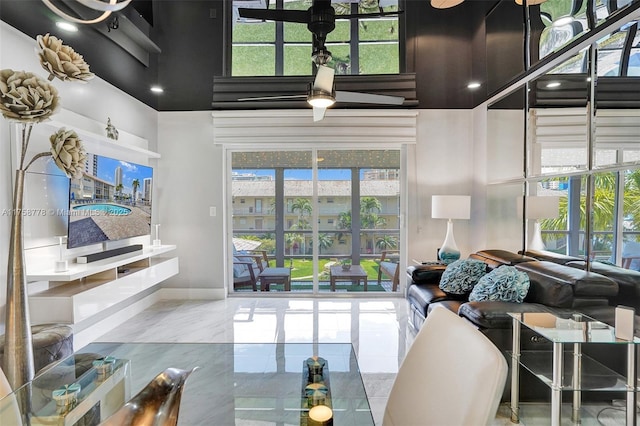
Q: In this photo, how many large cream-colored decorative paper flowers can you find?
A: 3